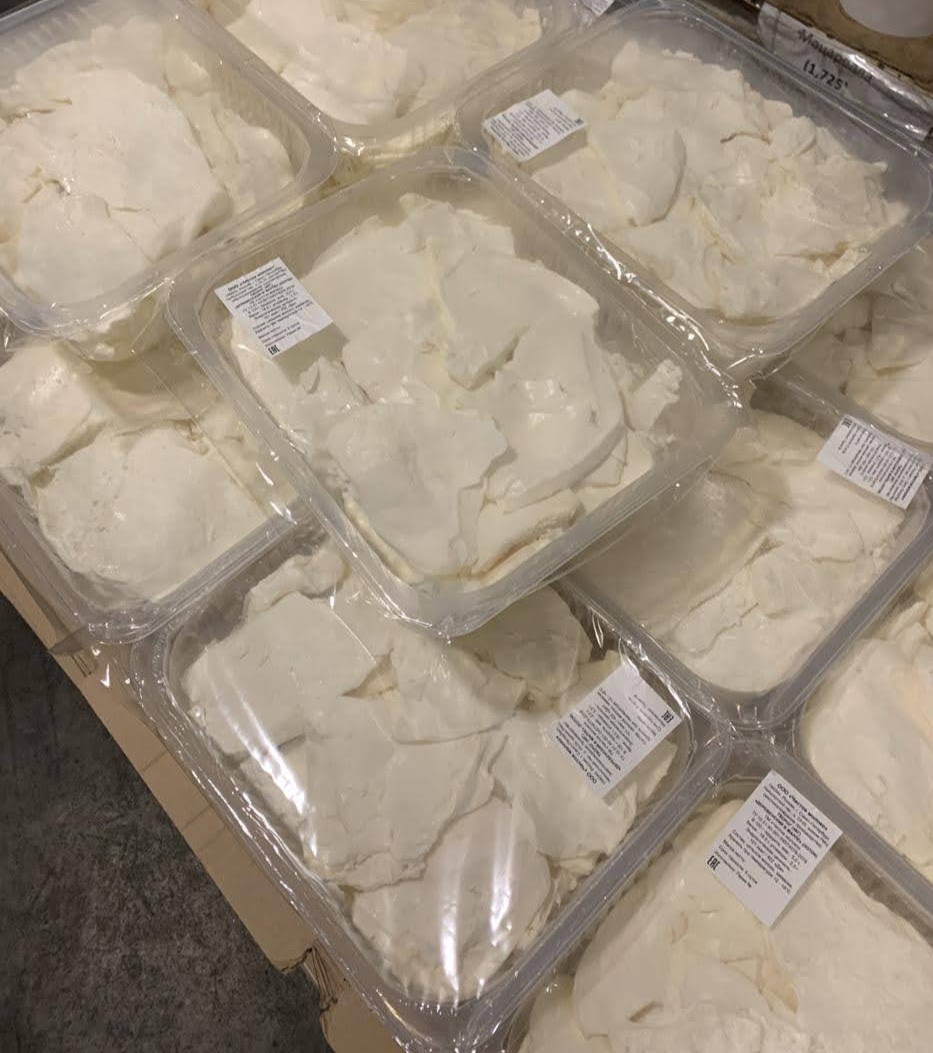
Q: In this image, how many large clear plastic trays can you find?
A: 10